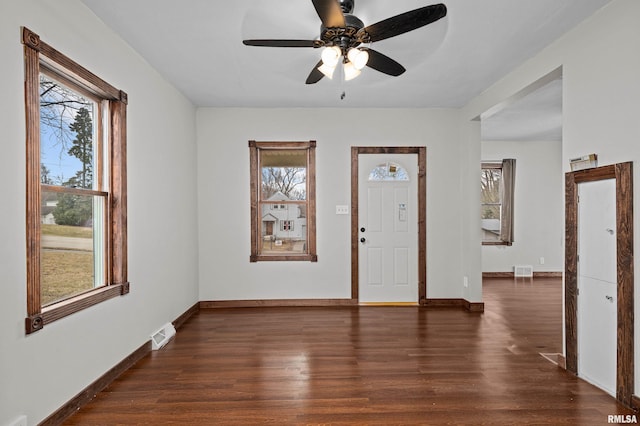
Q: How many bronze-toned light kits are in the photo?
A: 1